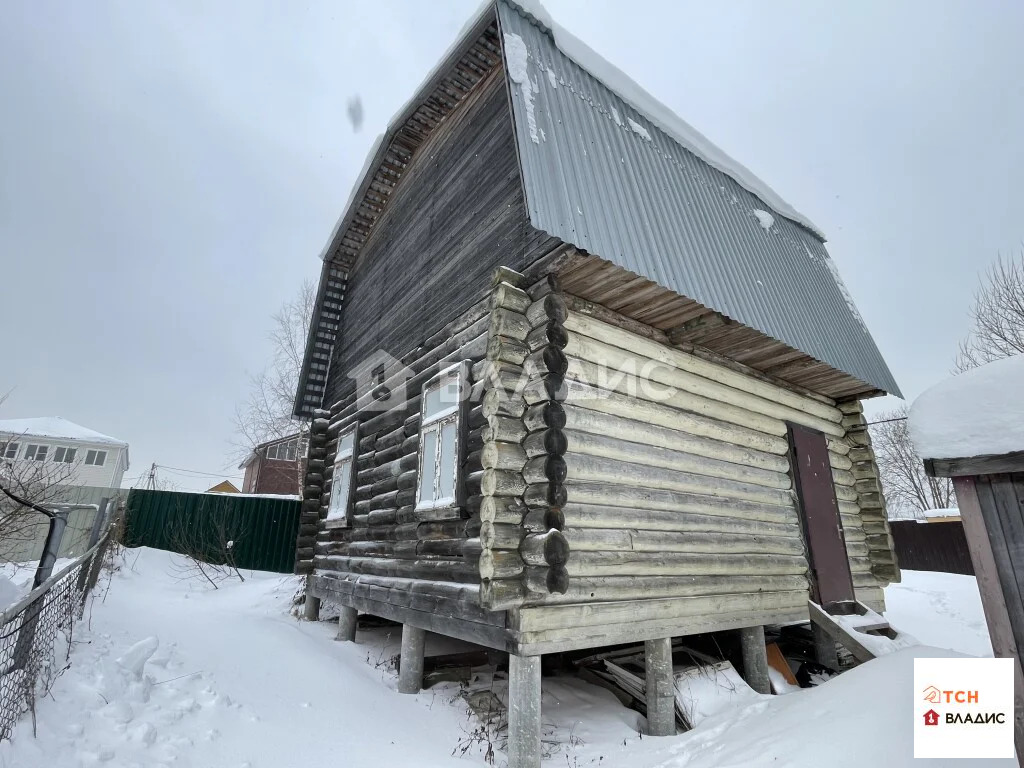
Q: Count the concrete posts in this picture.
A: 7